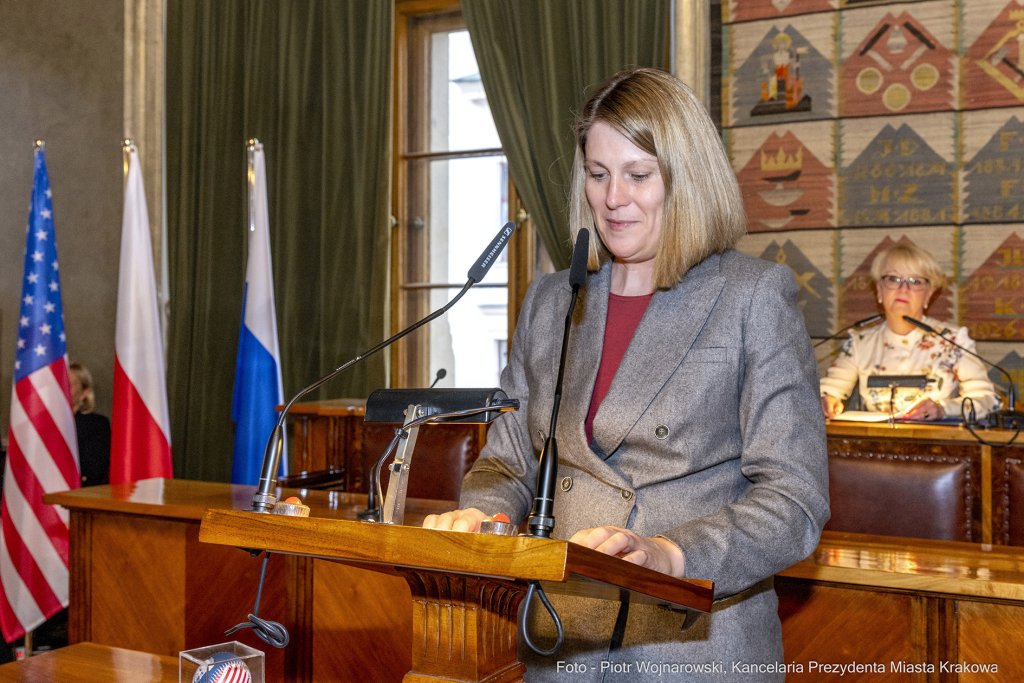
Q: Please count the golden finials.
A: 3